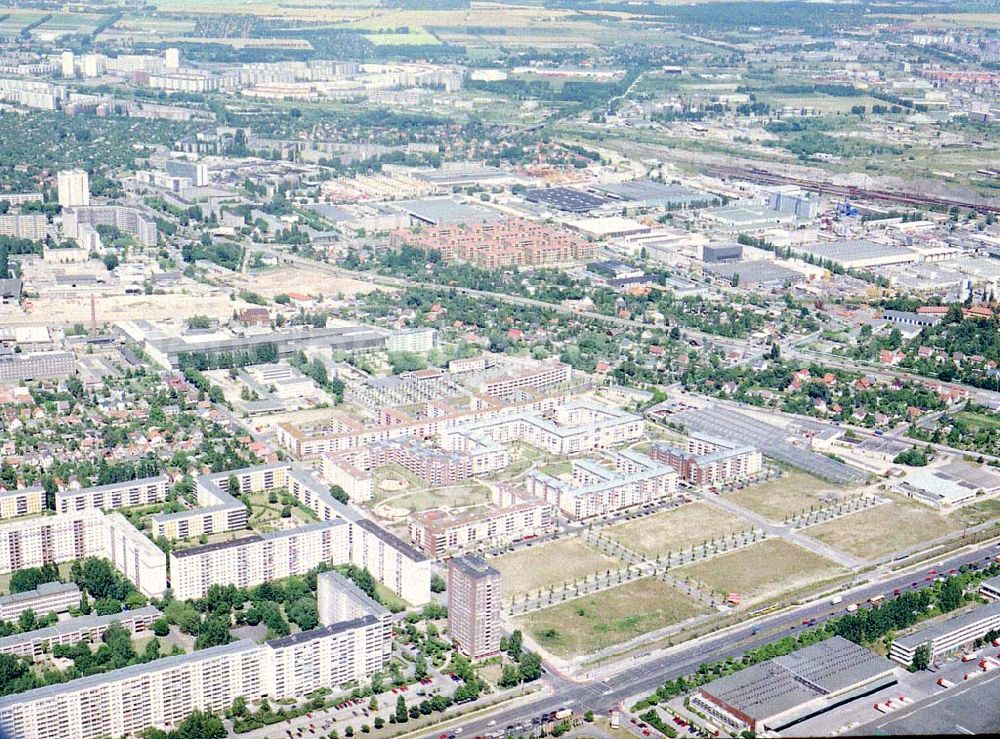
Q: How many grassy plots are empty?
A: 6